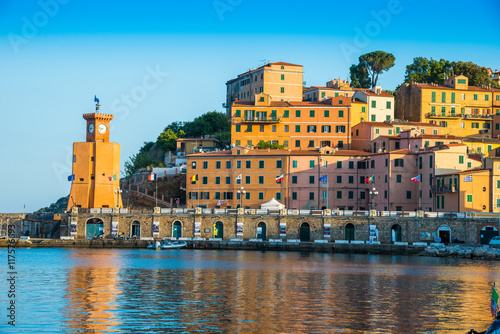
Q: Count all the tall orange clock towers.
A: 1